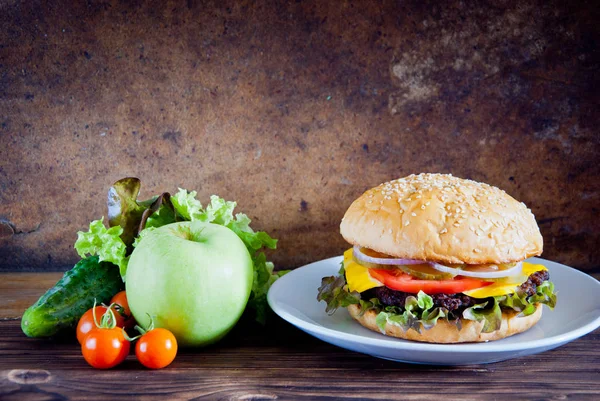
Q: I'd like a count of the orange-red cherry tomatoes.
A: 4